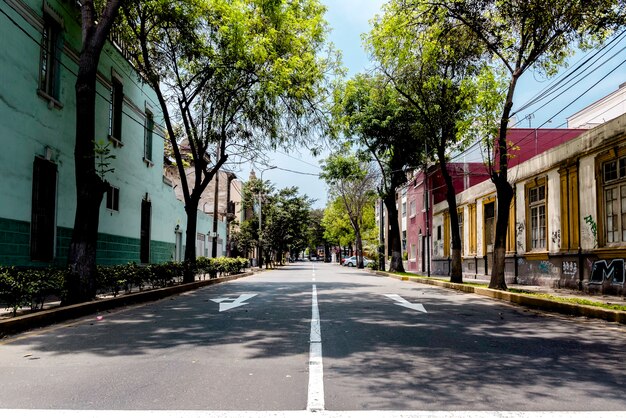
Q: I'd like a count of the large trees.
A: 5